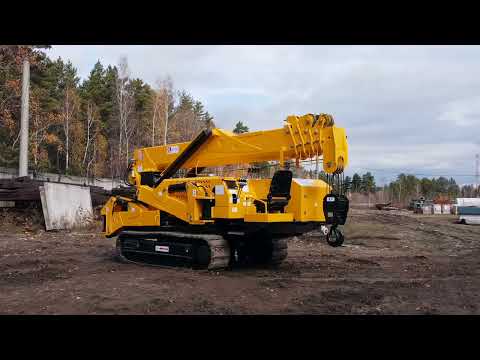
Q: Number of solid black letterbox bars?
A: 2